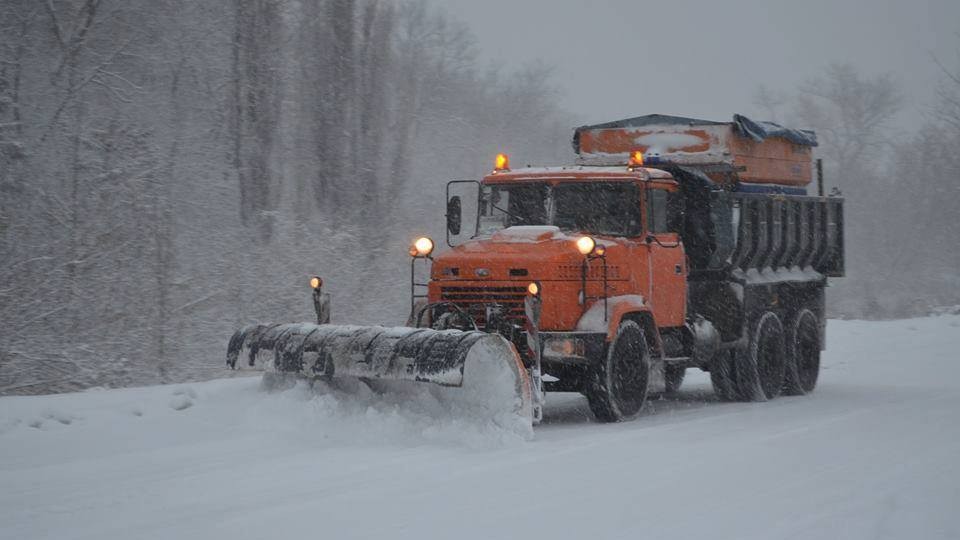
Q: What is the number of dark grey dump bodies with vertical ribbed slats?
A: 1